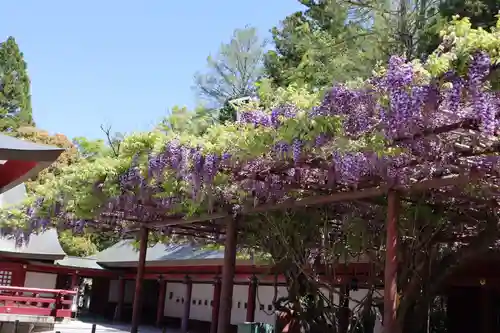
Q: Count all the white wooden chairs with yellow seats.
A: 0